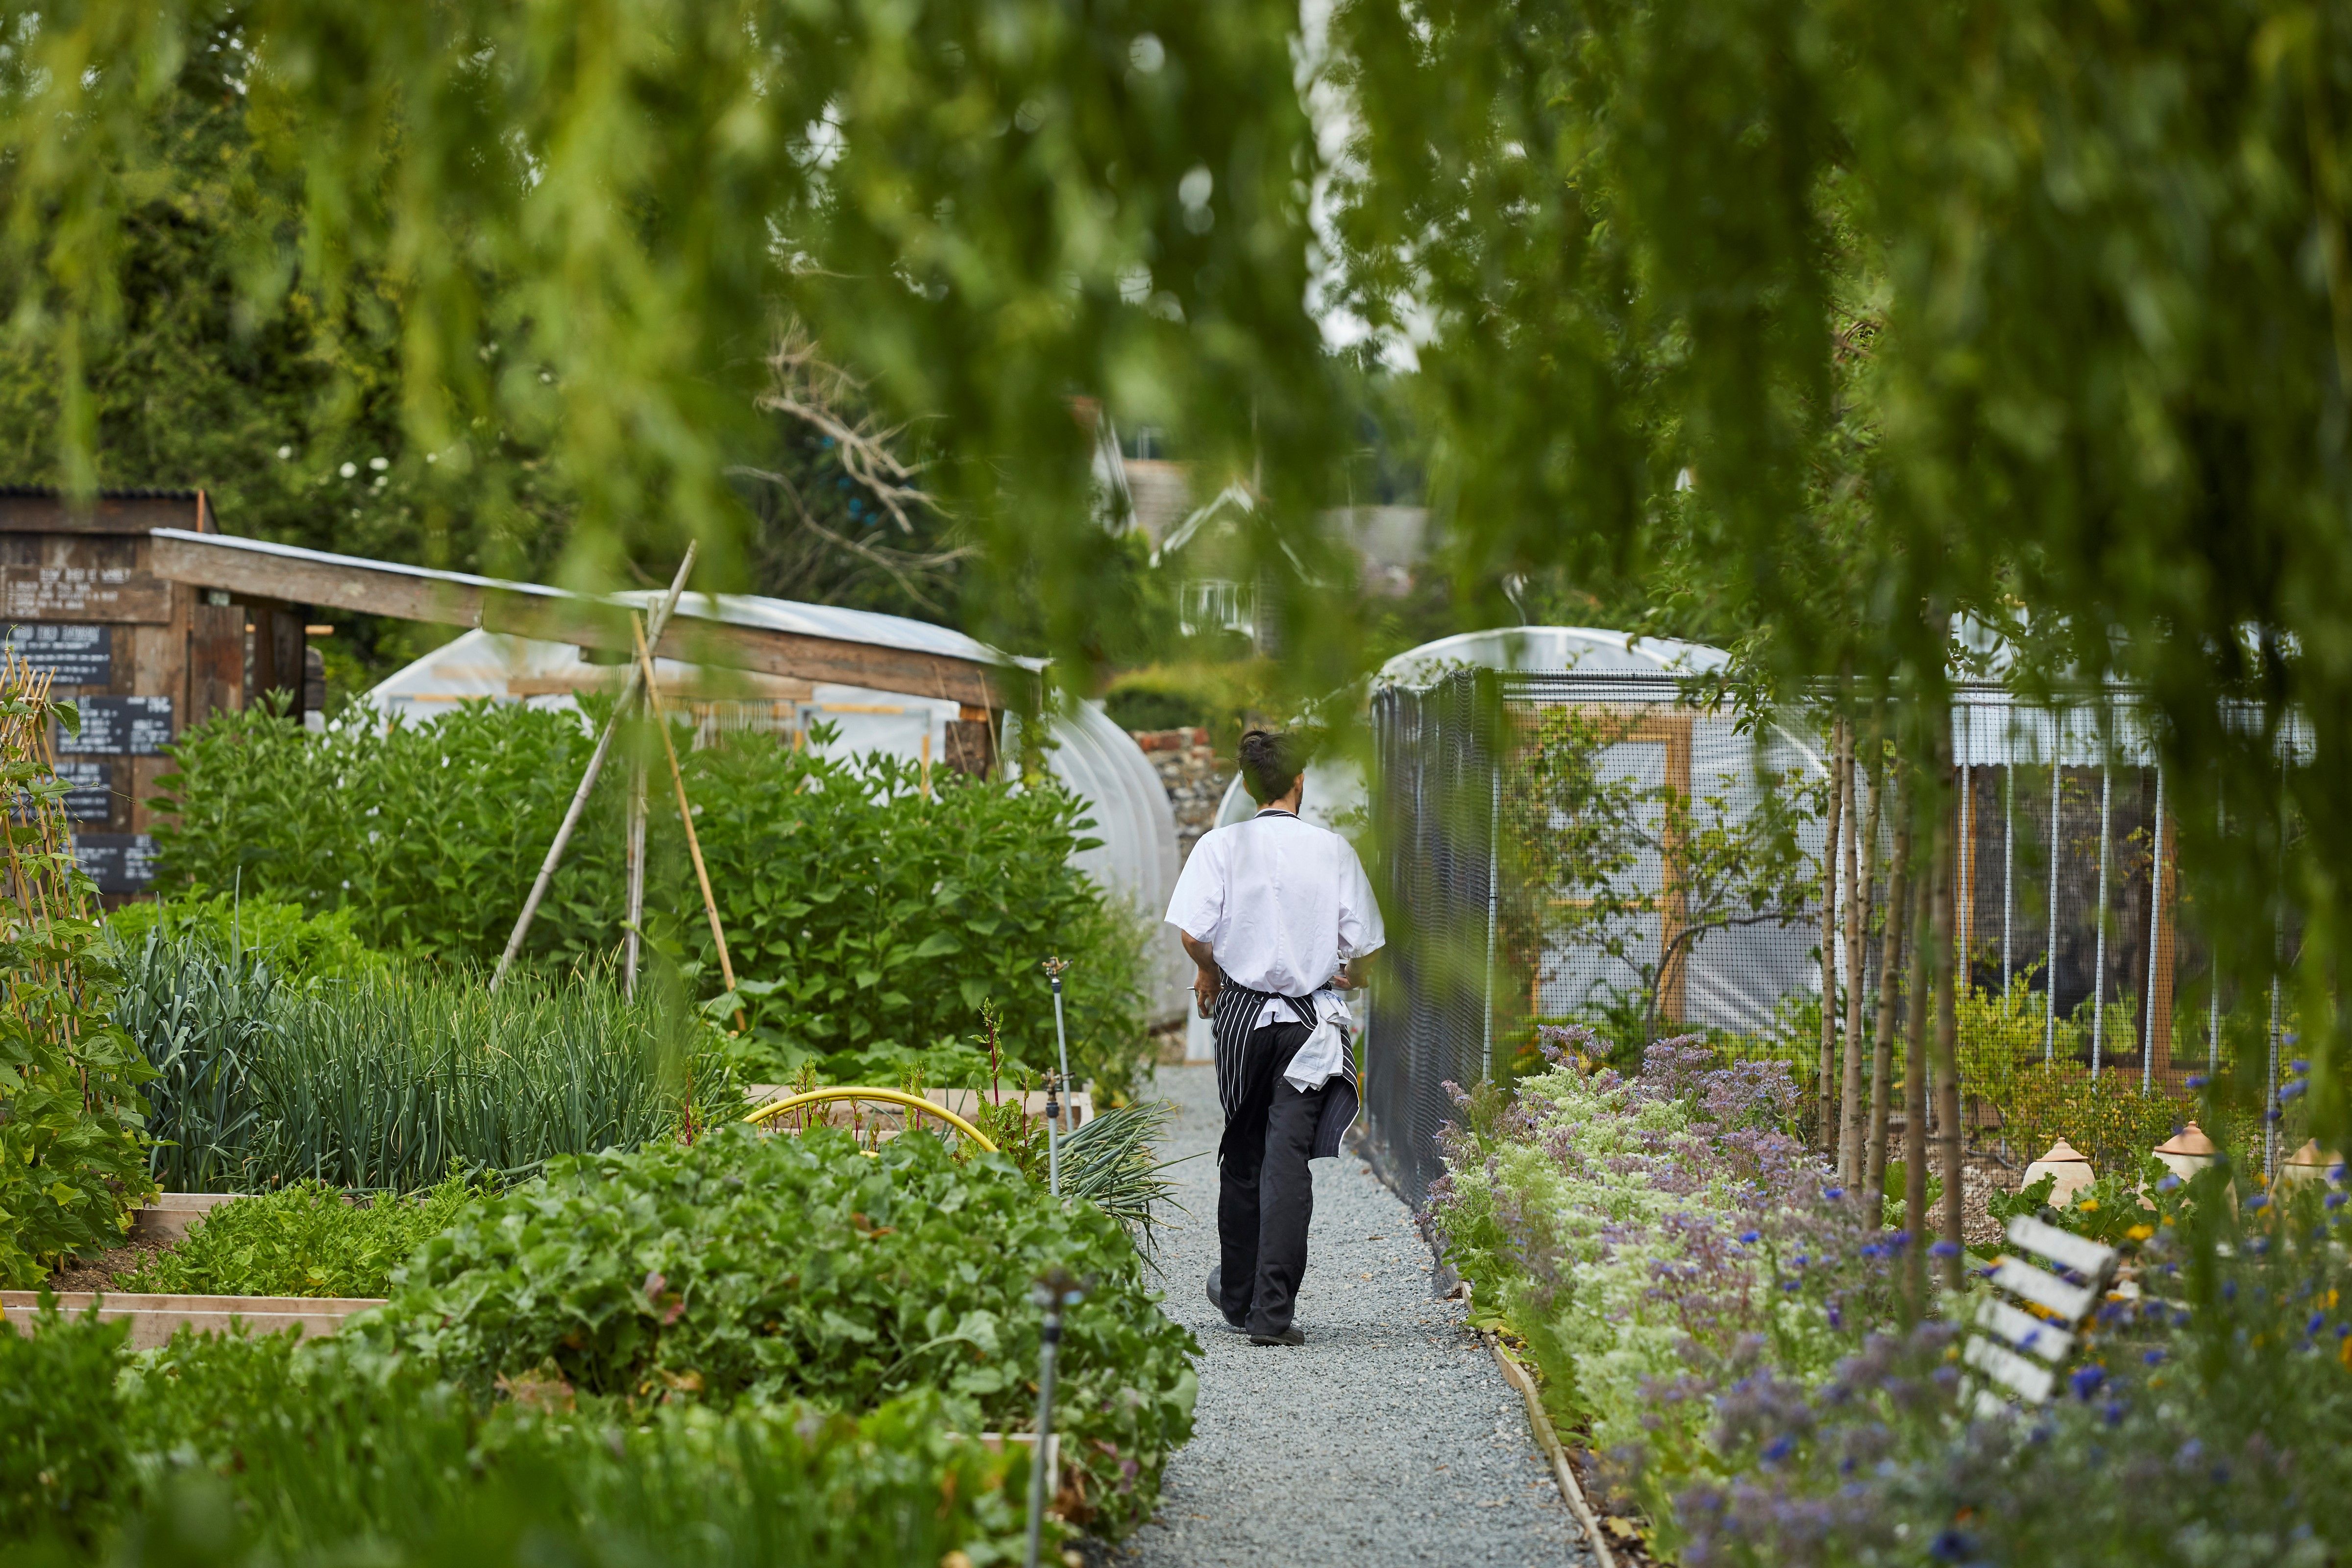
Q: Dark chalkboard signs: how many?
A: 4